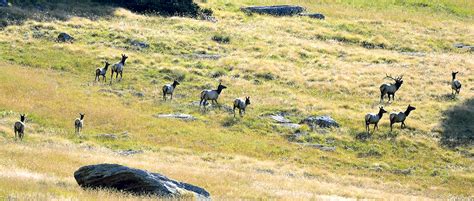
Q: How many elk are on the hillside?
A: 11